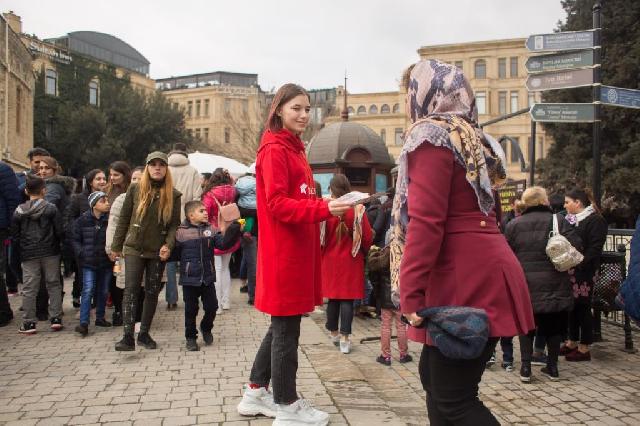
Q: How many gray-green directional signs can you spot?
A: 2